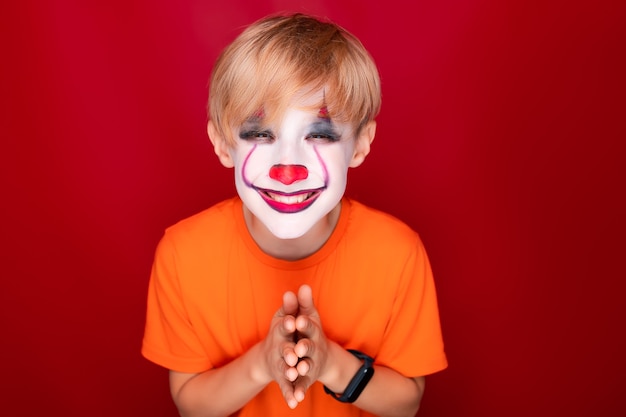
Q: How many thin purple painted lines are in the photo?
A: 2